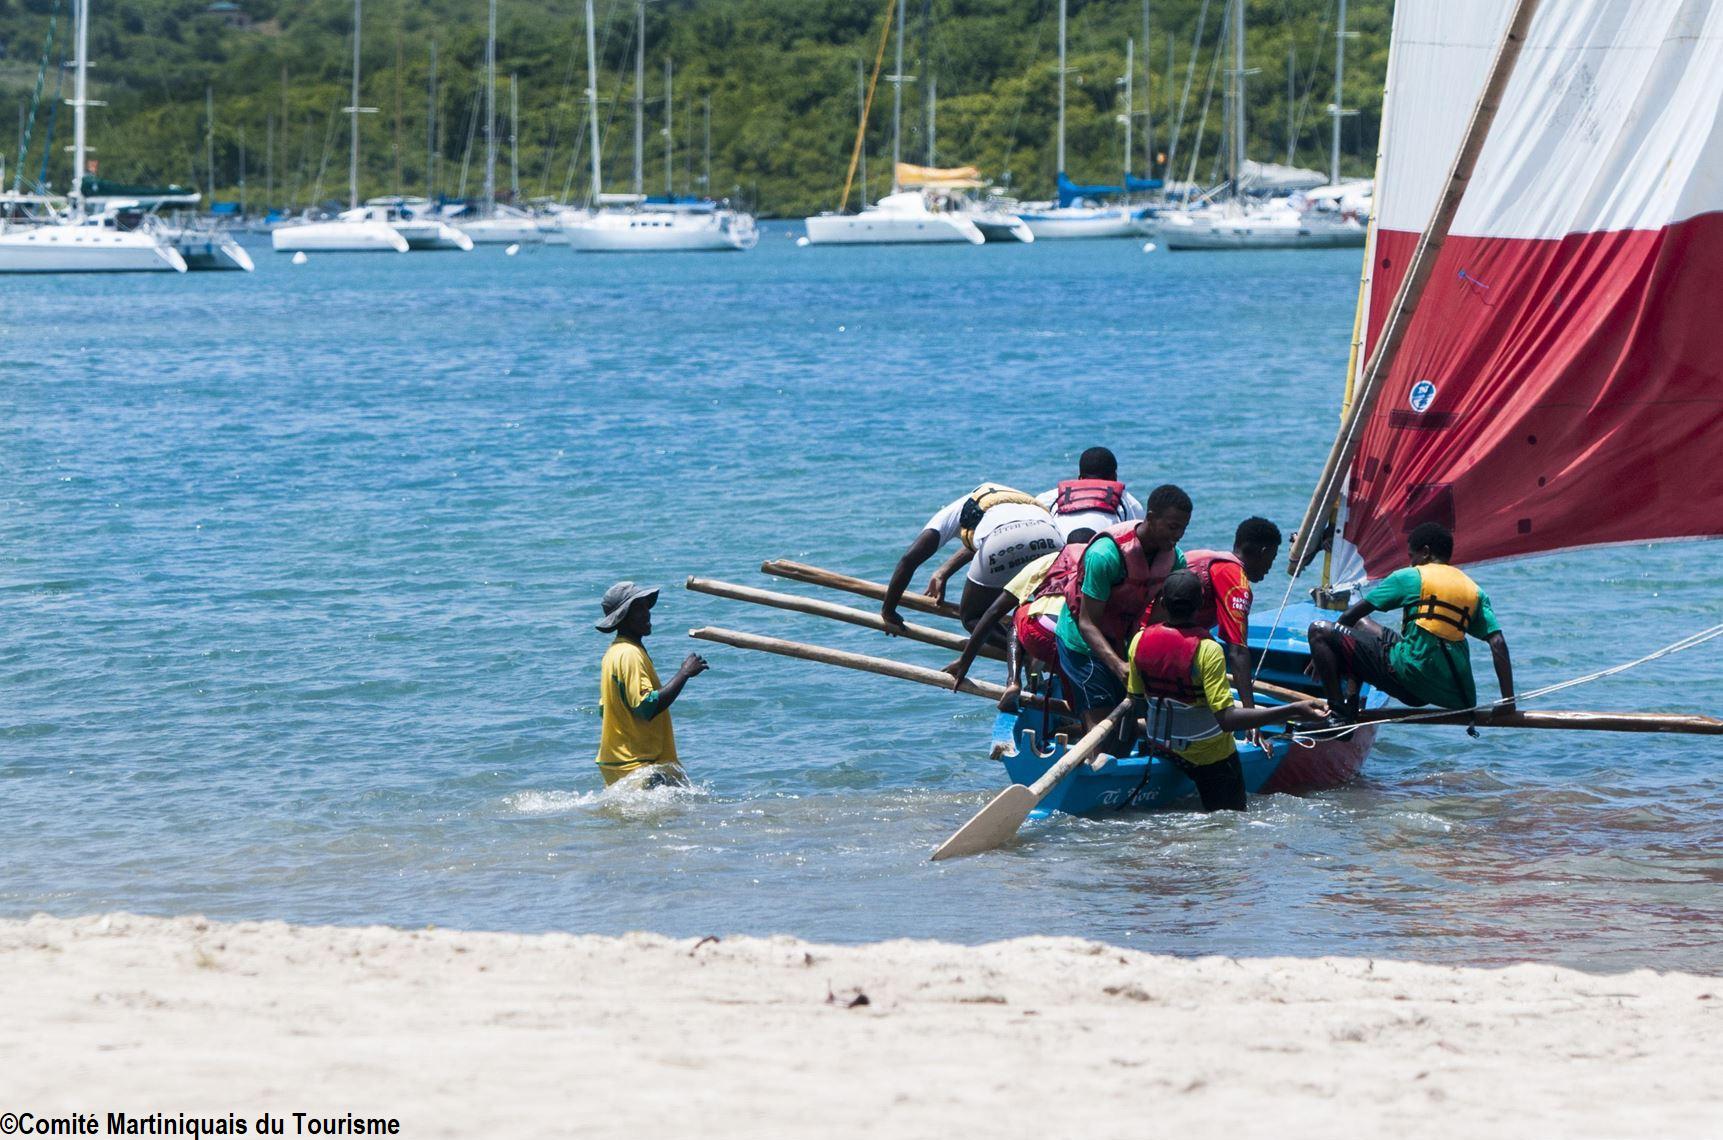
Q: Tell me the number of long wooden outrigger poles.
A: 4